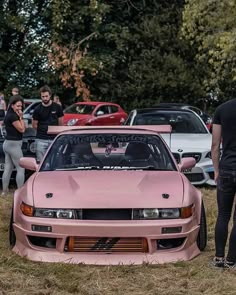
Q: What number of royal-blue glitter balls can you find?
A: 0